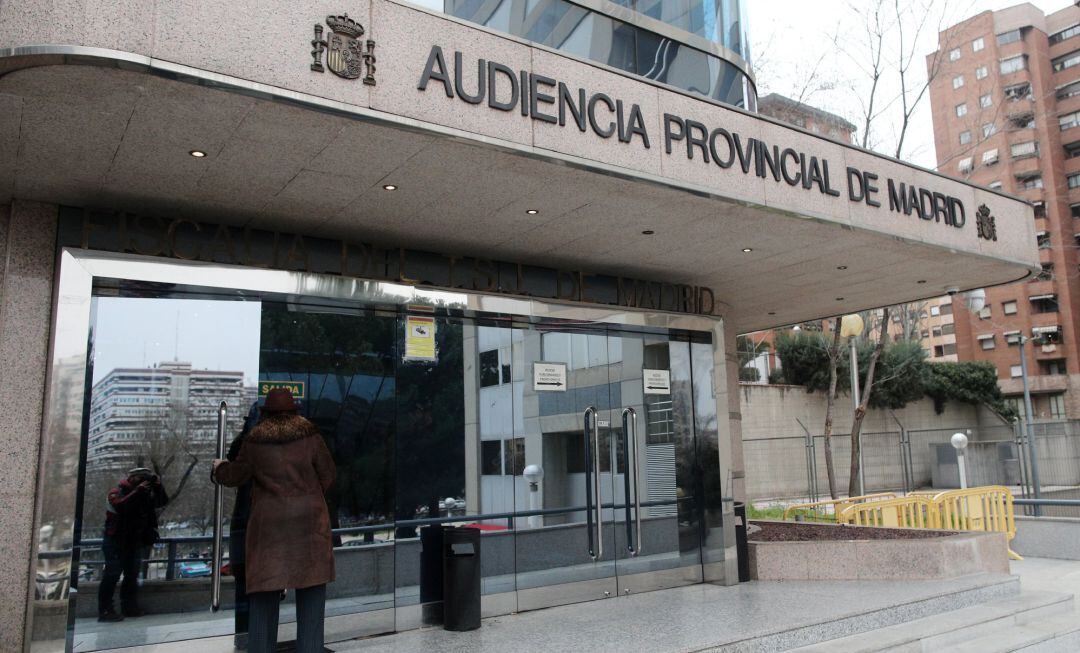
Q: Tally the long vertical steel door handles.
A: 3